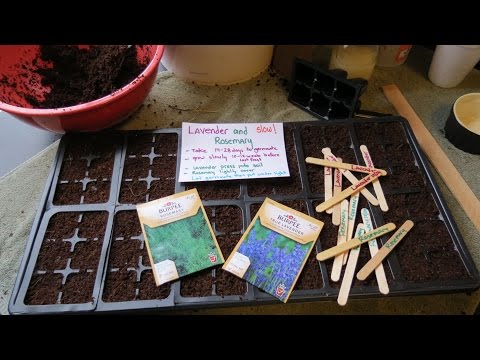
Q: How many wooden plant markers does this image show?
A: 12